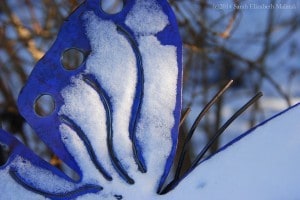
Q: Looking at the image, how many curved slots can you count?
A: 4